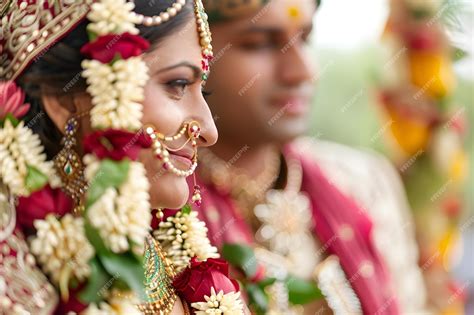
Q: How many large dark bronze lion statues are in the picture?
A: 0